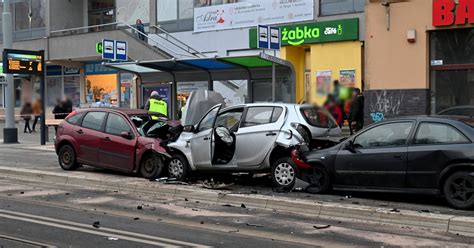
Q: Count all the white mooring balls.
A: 0